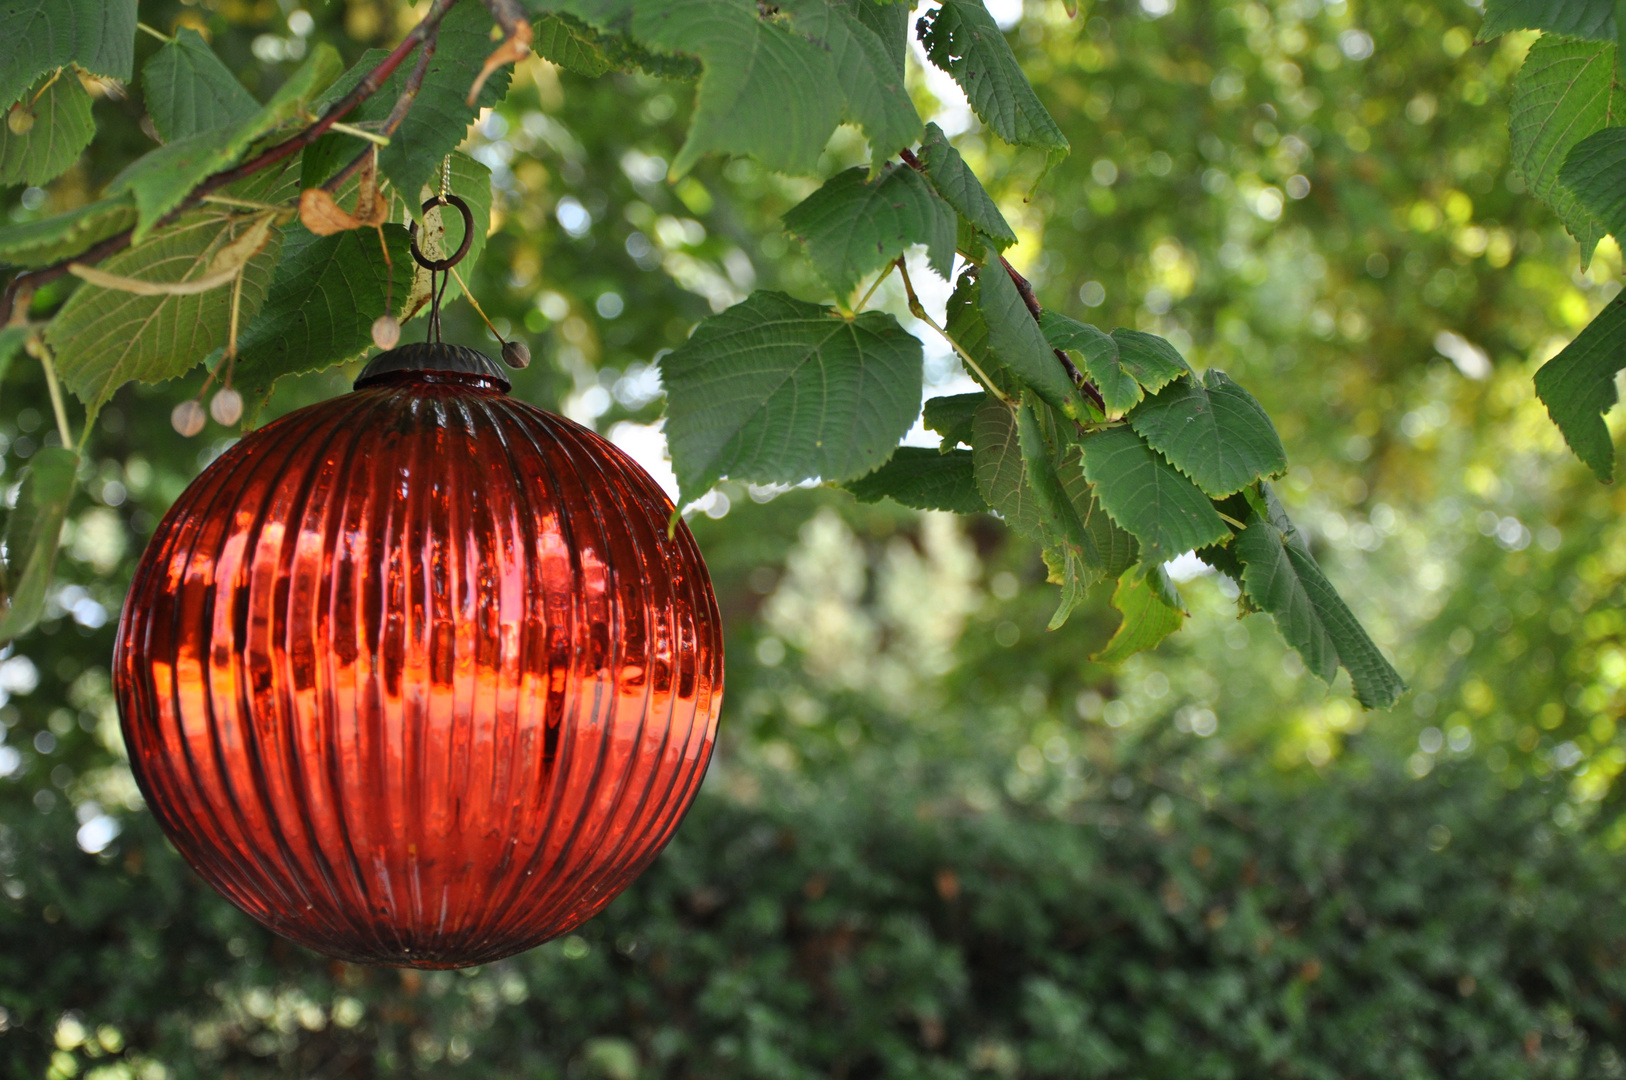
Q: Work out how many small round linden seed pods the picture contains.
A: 5